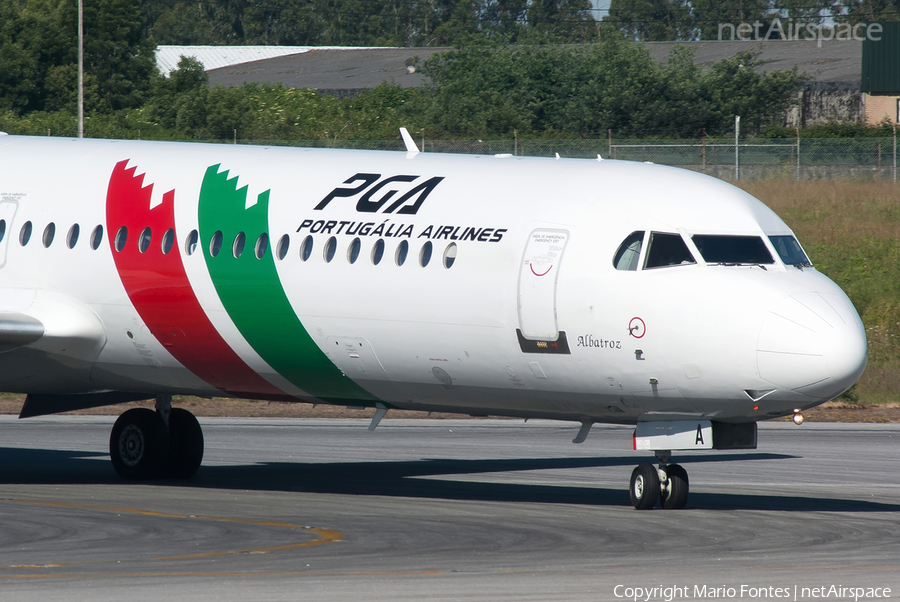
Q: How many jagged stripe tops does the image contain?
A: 2